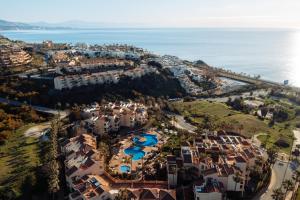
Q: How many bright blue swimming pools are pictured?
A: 3